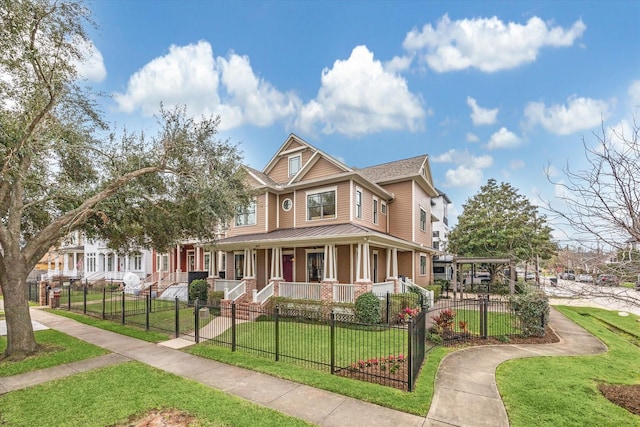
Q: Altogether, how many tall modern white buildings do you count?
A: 1